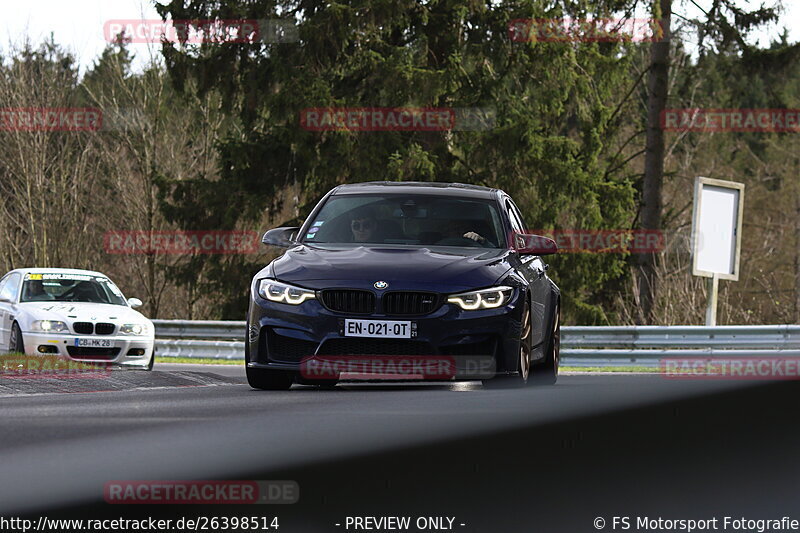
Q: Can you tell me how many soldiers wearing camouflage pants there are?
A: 0